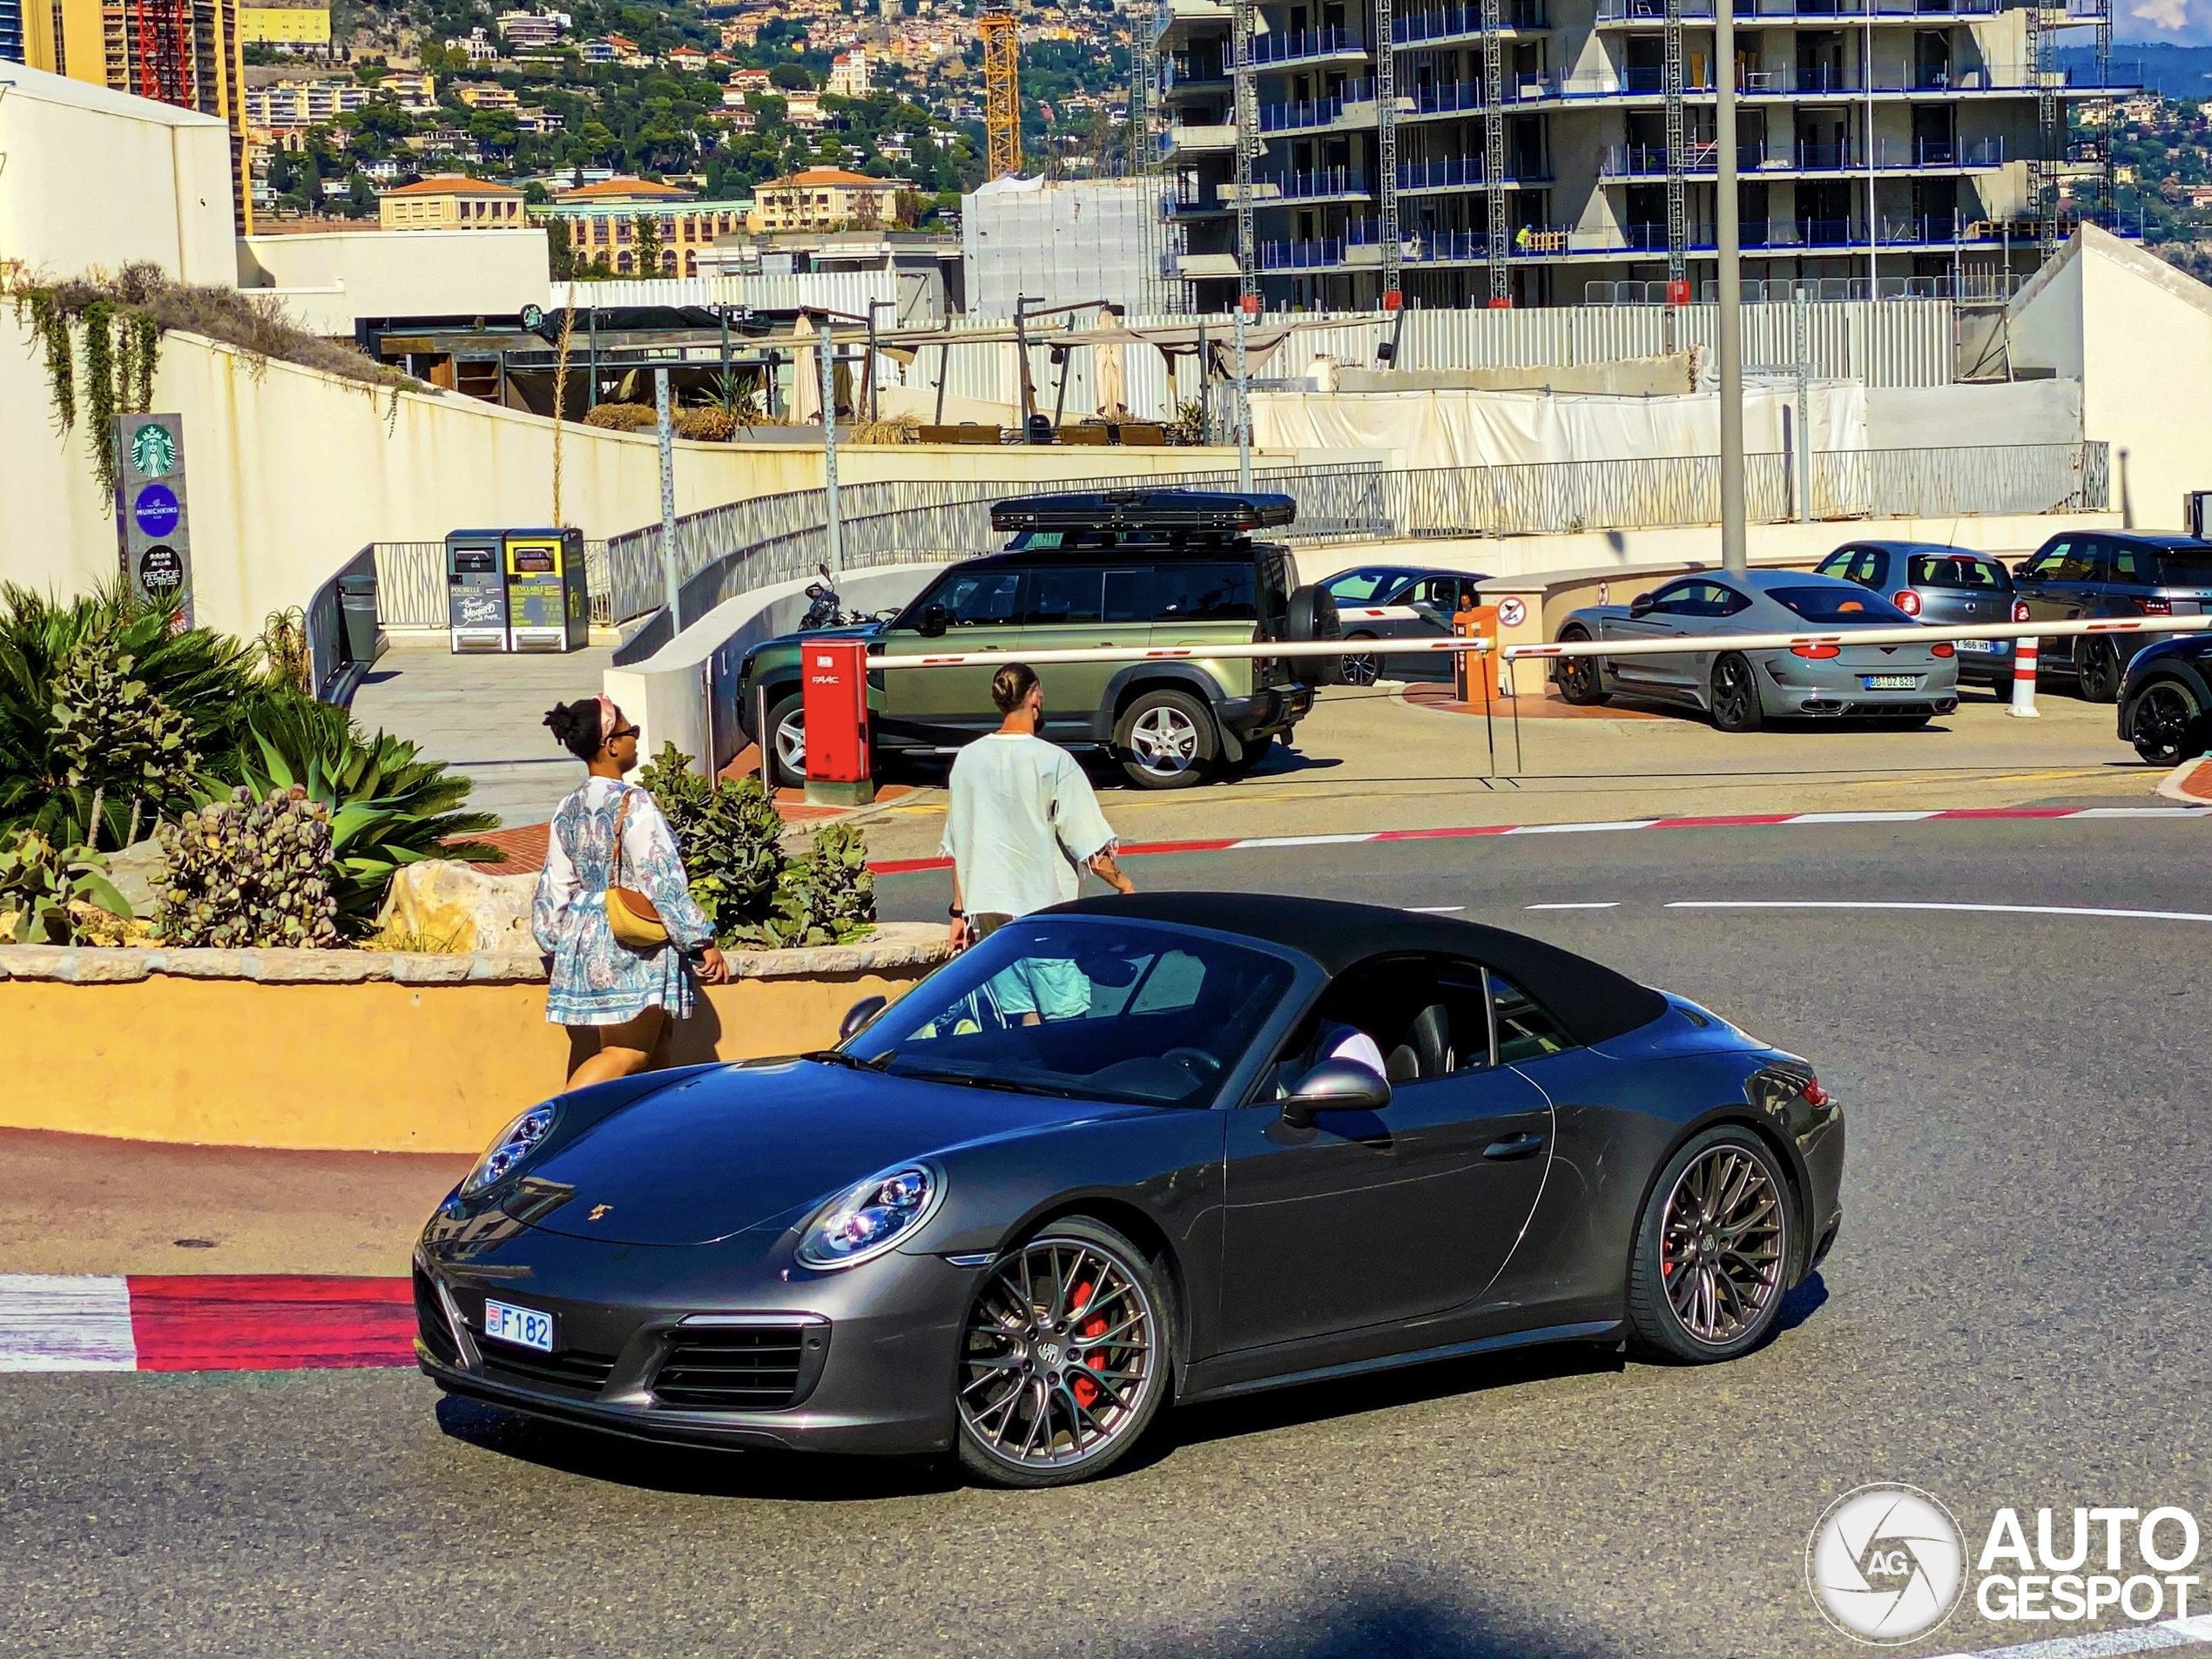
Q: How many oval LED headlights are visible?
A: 2